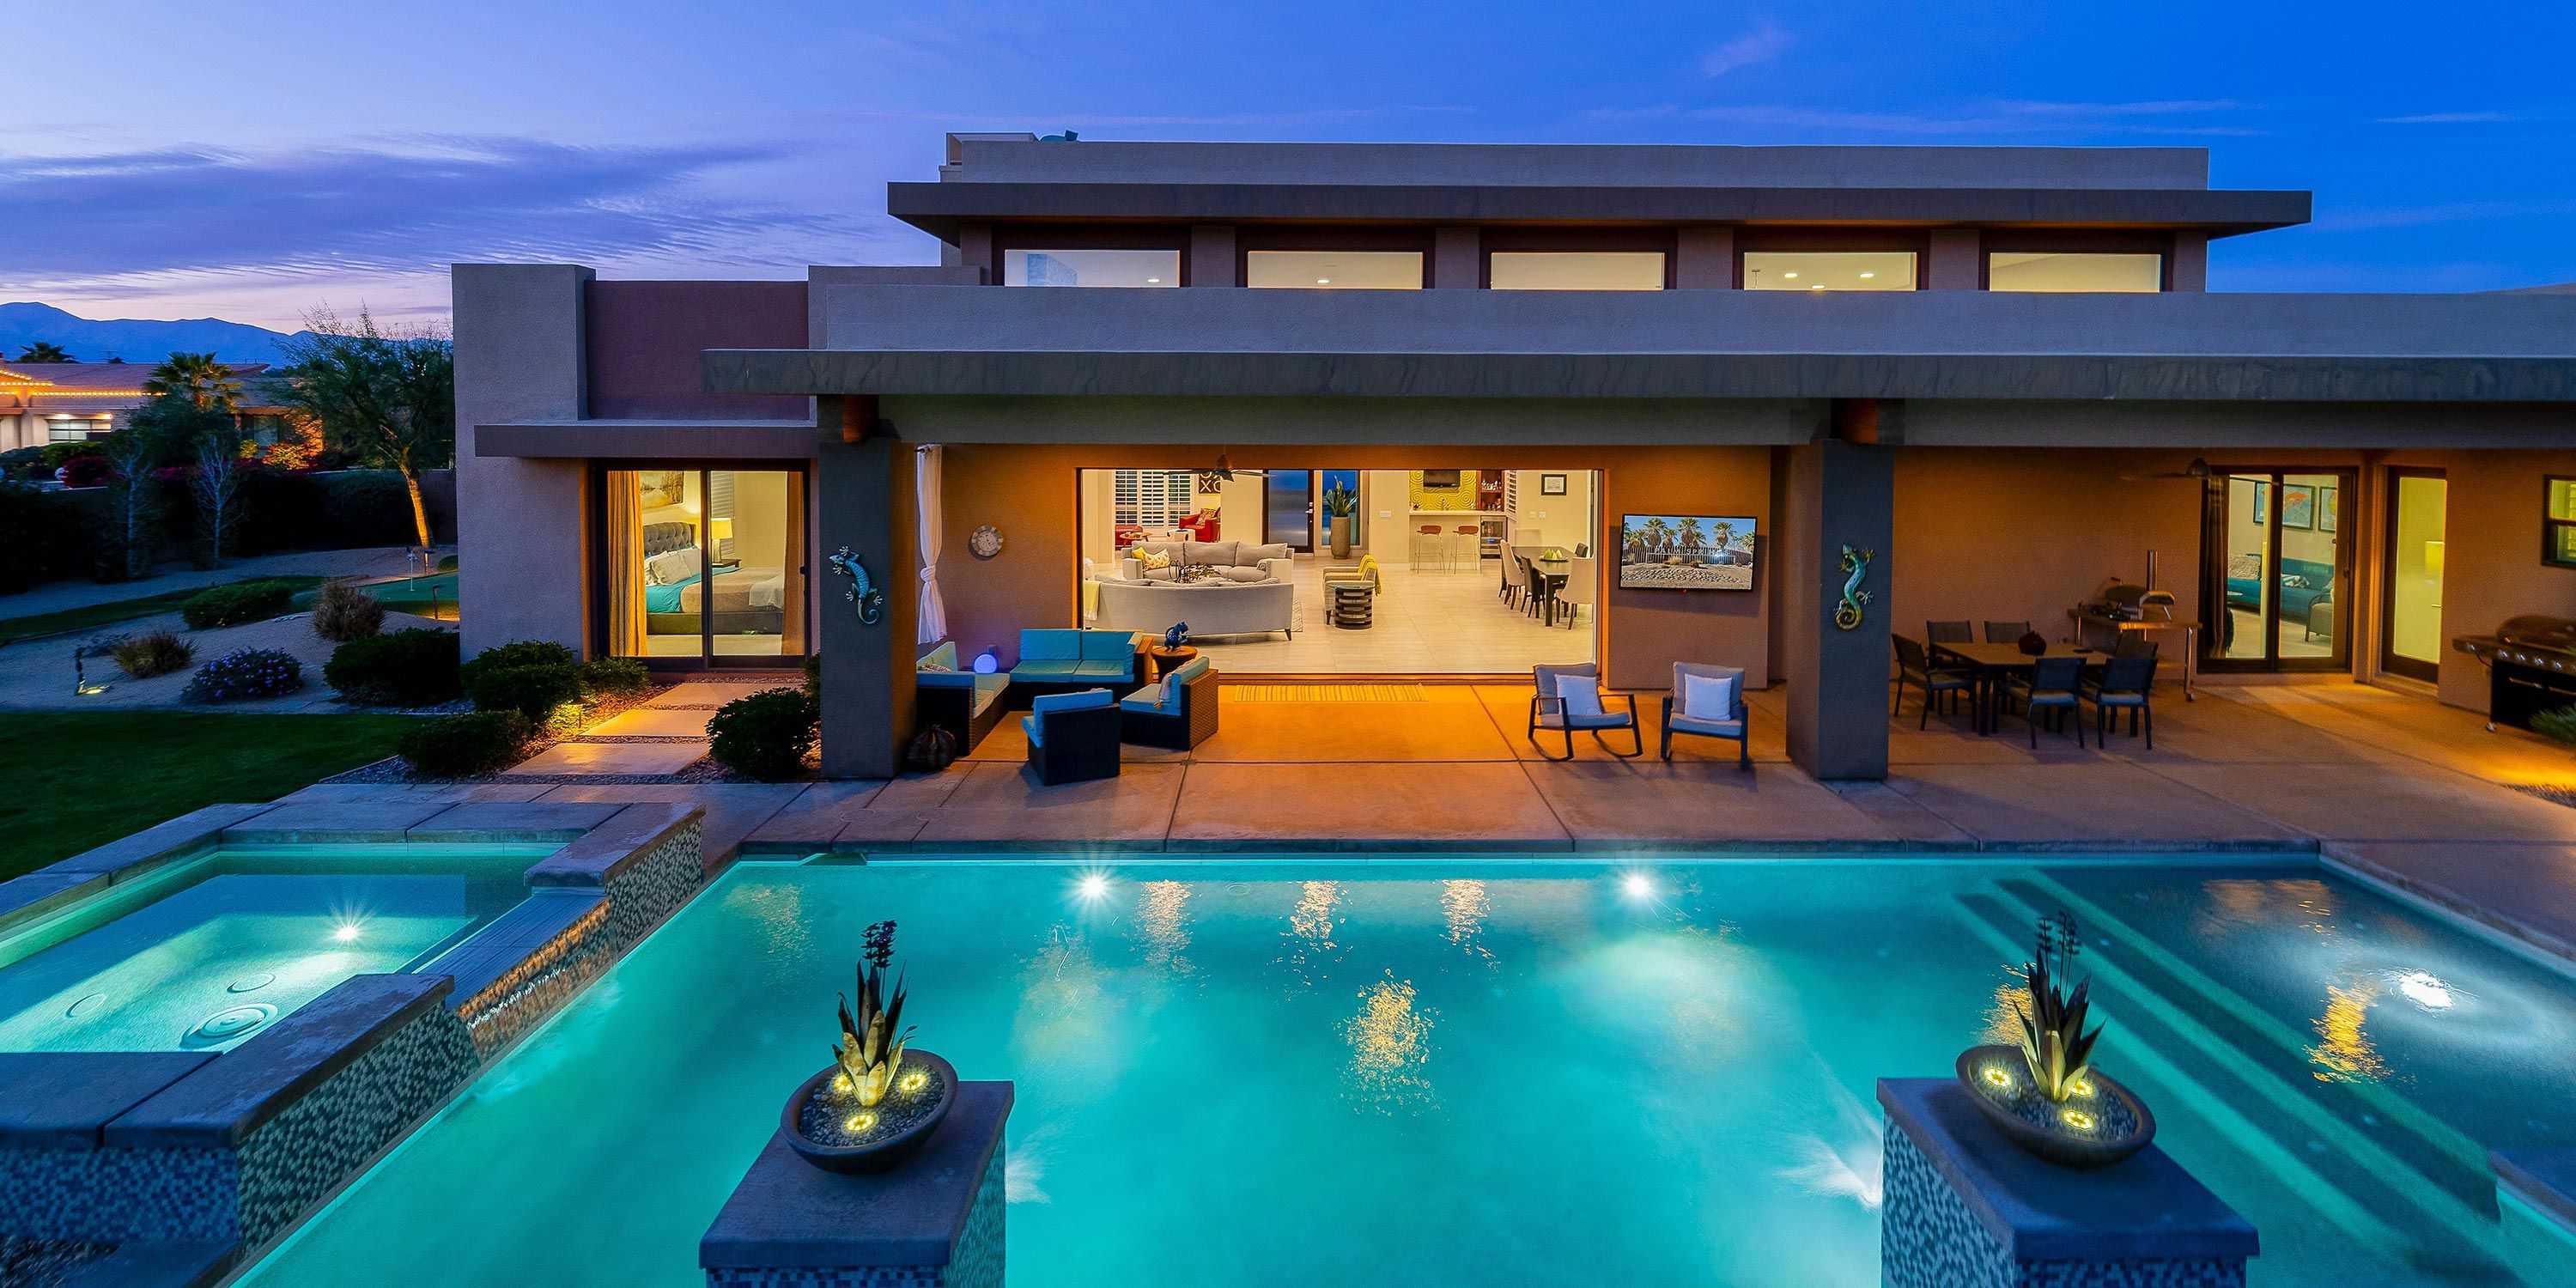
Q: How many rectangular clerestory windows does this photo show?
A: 5